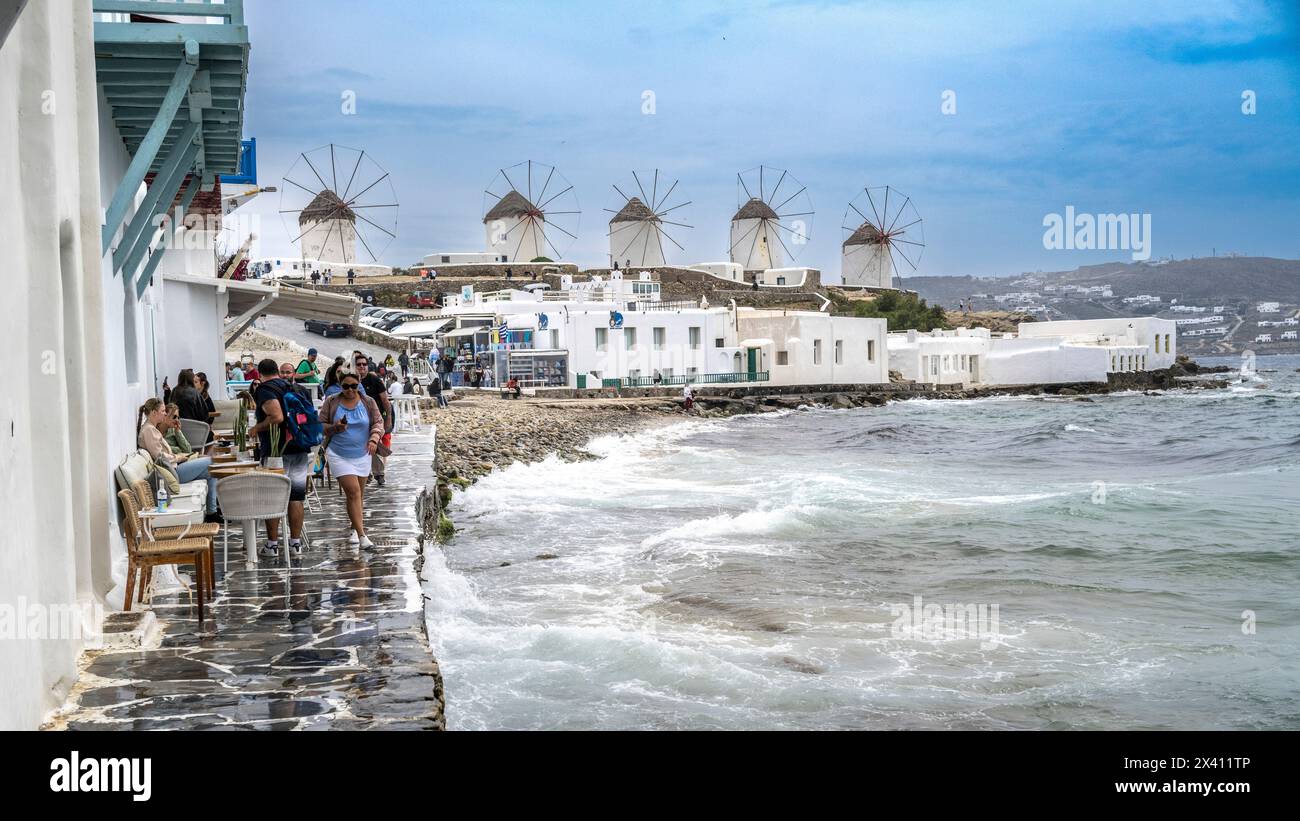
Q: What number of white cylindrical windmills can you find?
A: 5